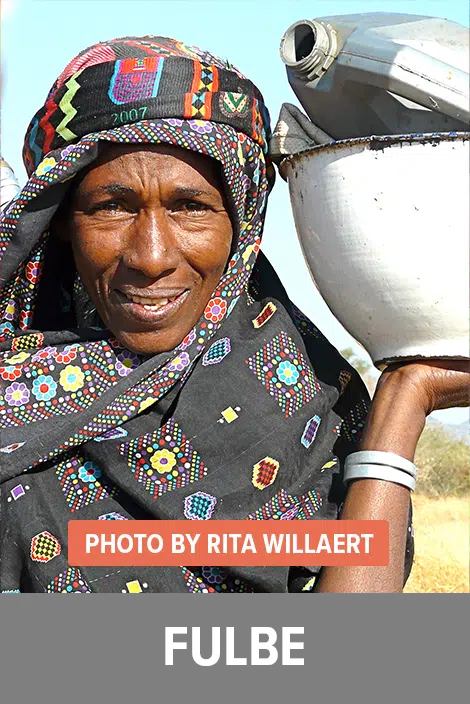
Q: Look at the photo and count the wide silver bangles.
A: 2